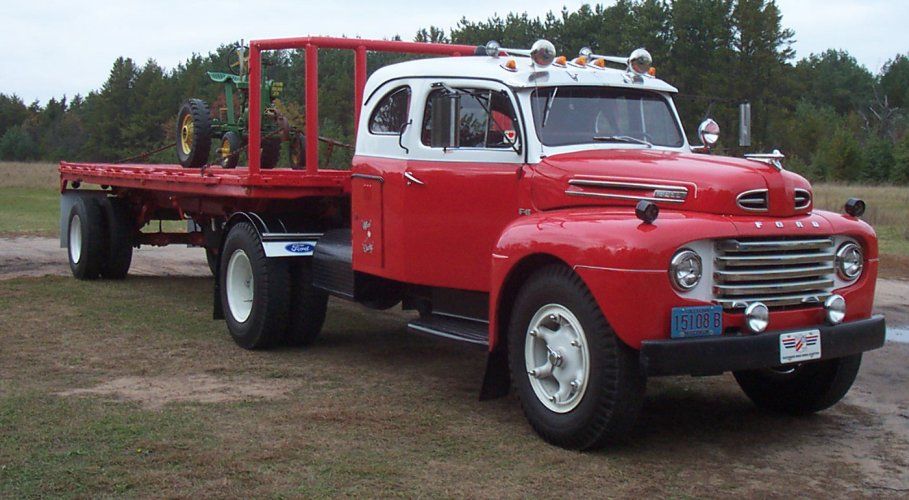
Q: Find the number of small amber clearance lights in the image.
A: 5